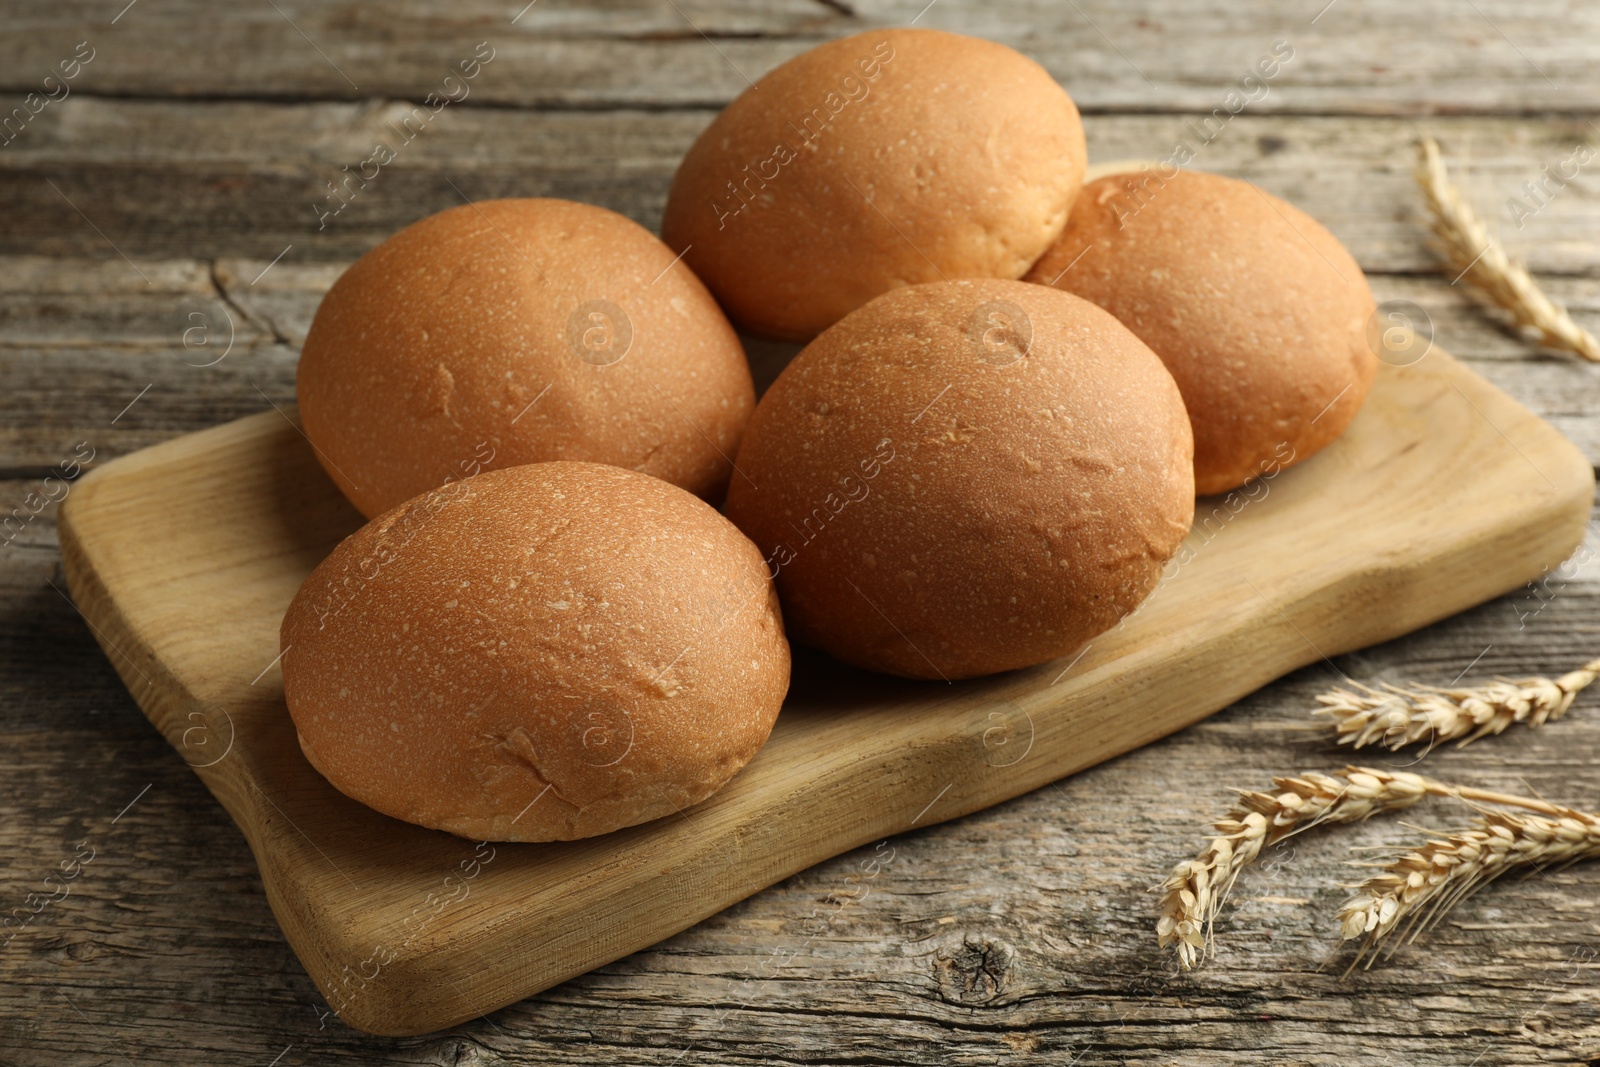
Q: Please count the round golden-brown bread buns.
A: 5